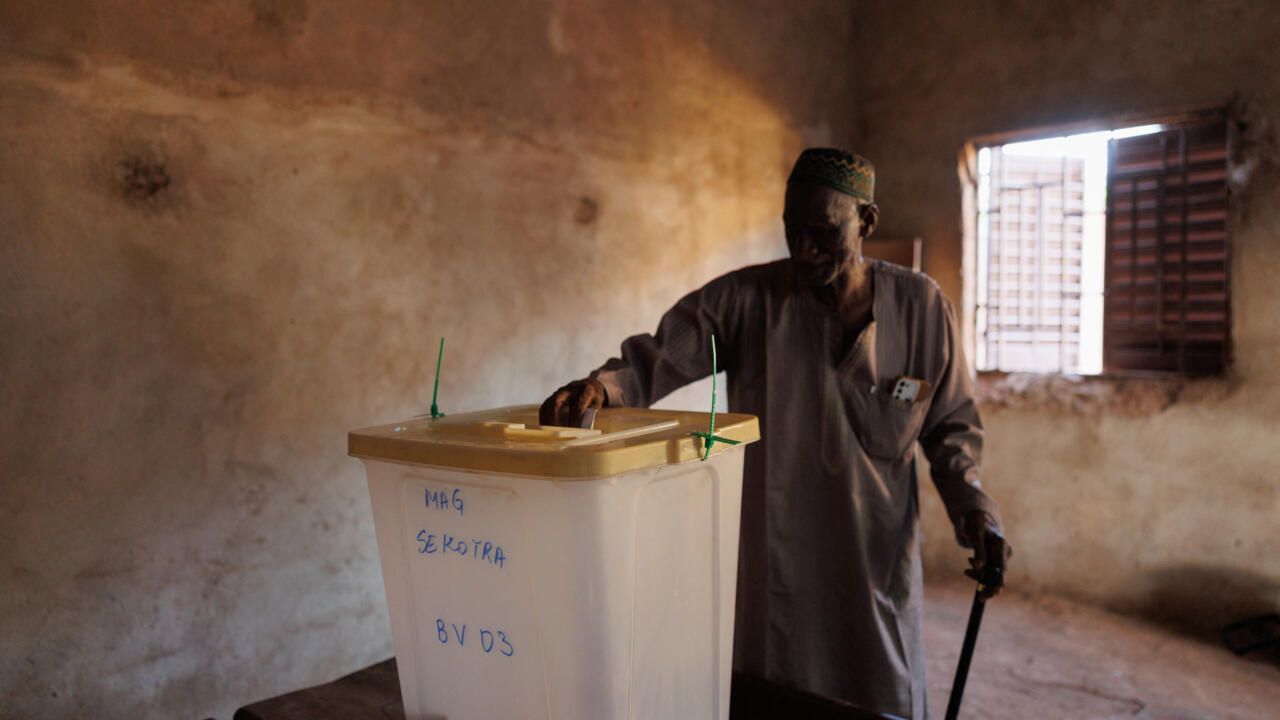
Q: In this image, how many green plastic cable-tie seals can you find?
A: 2